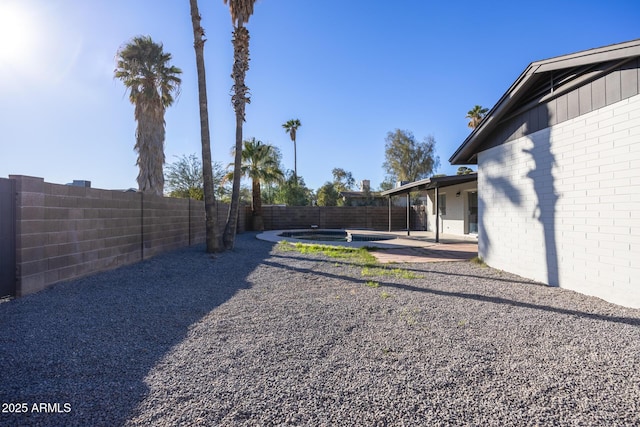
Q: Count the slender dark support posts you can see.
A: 3